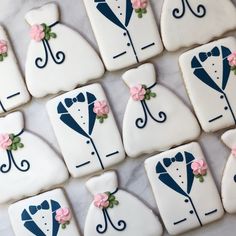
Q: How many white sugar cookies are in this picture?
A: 12